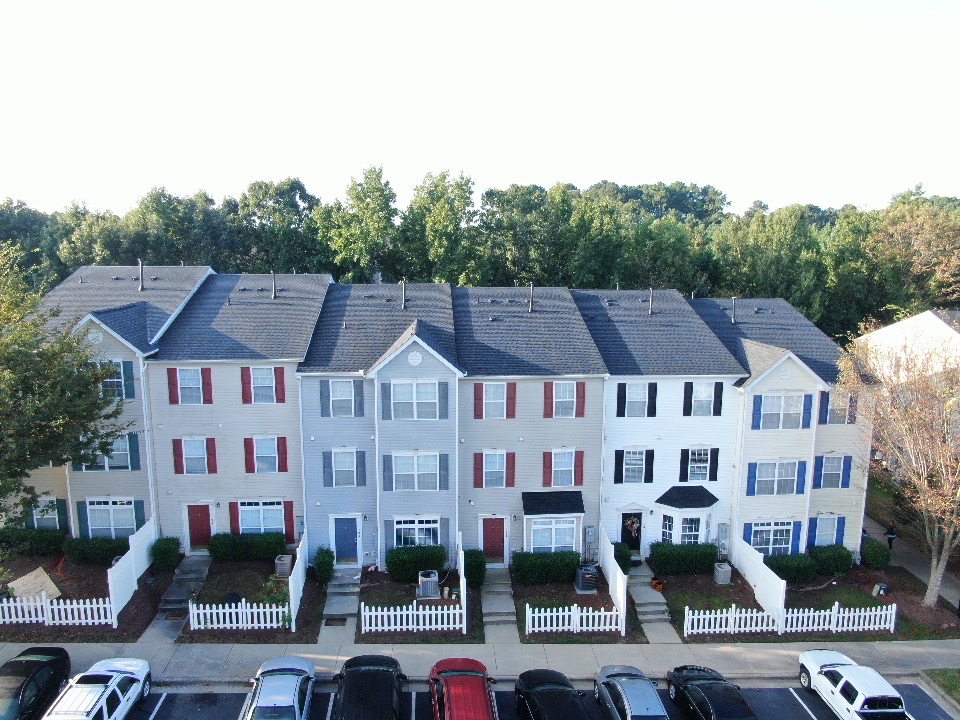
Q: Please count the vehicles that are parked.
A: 9